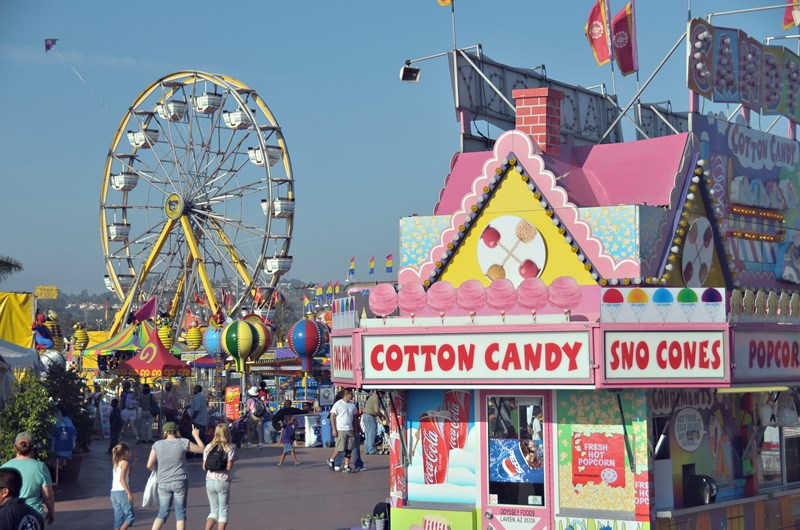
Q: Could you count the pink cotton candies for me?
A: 7